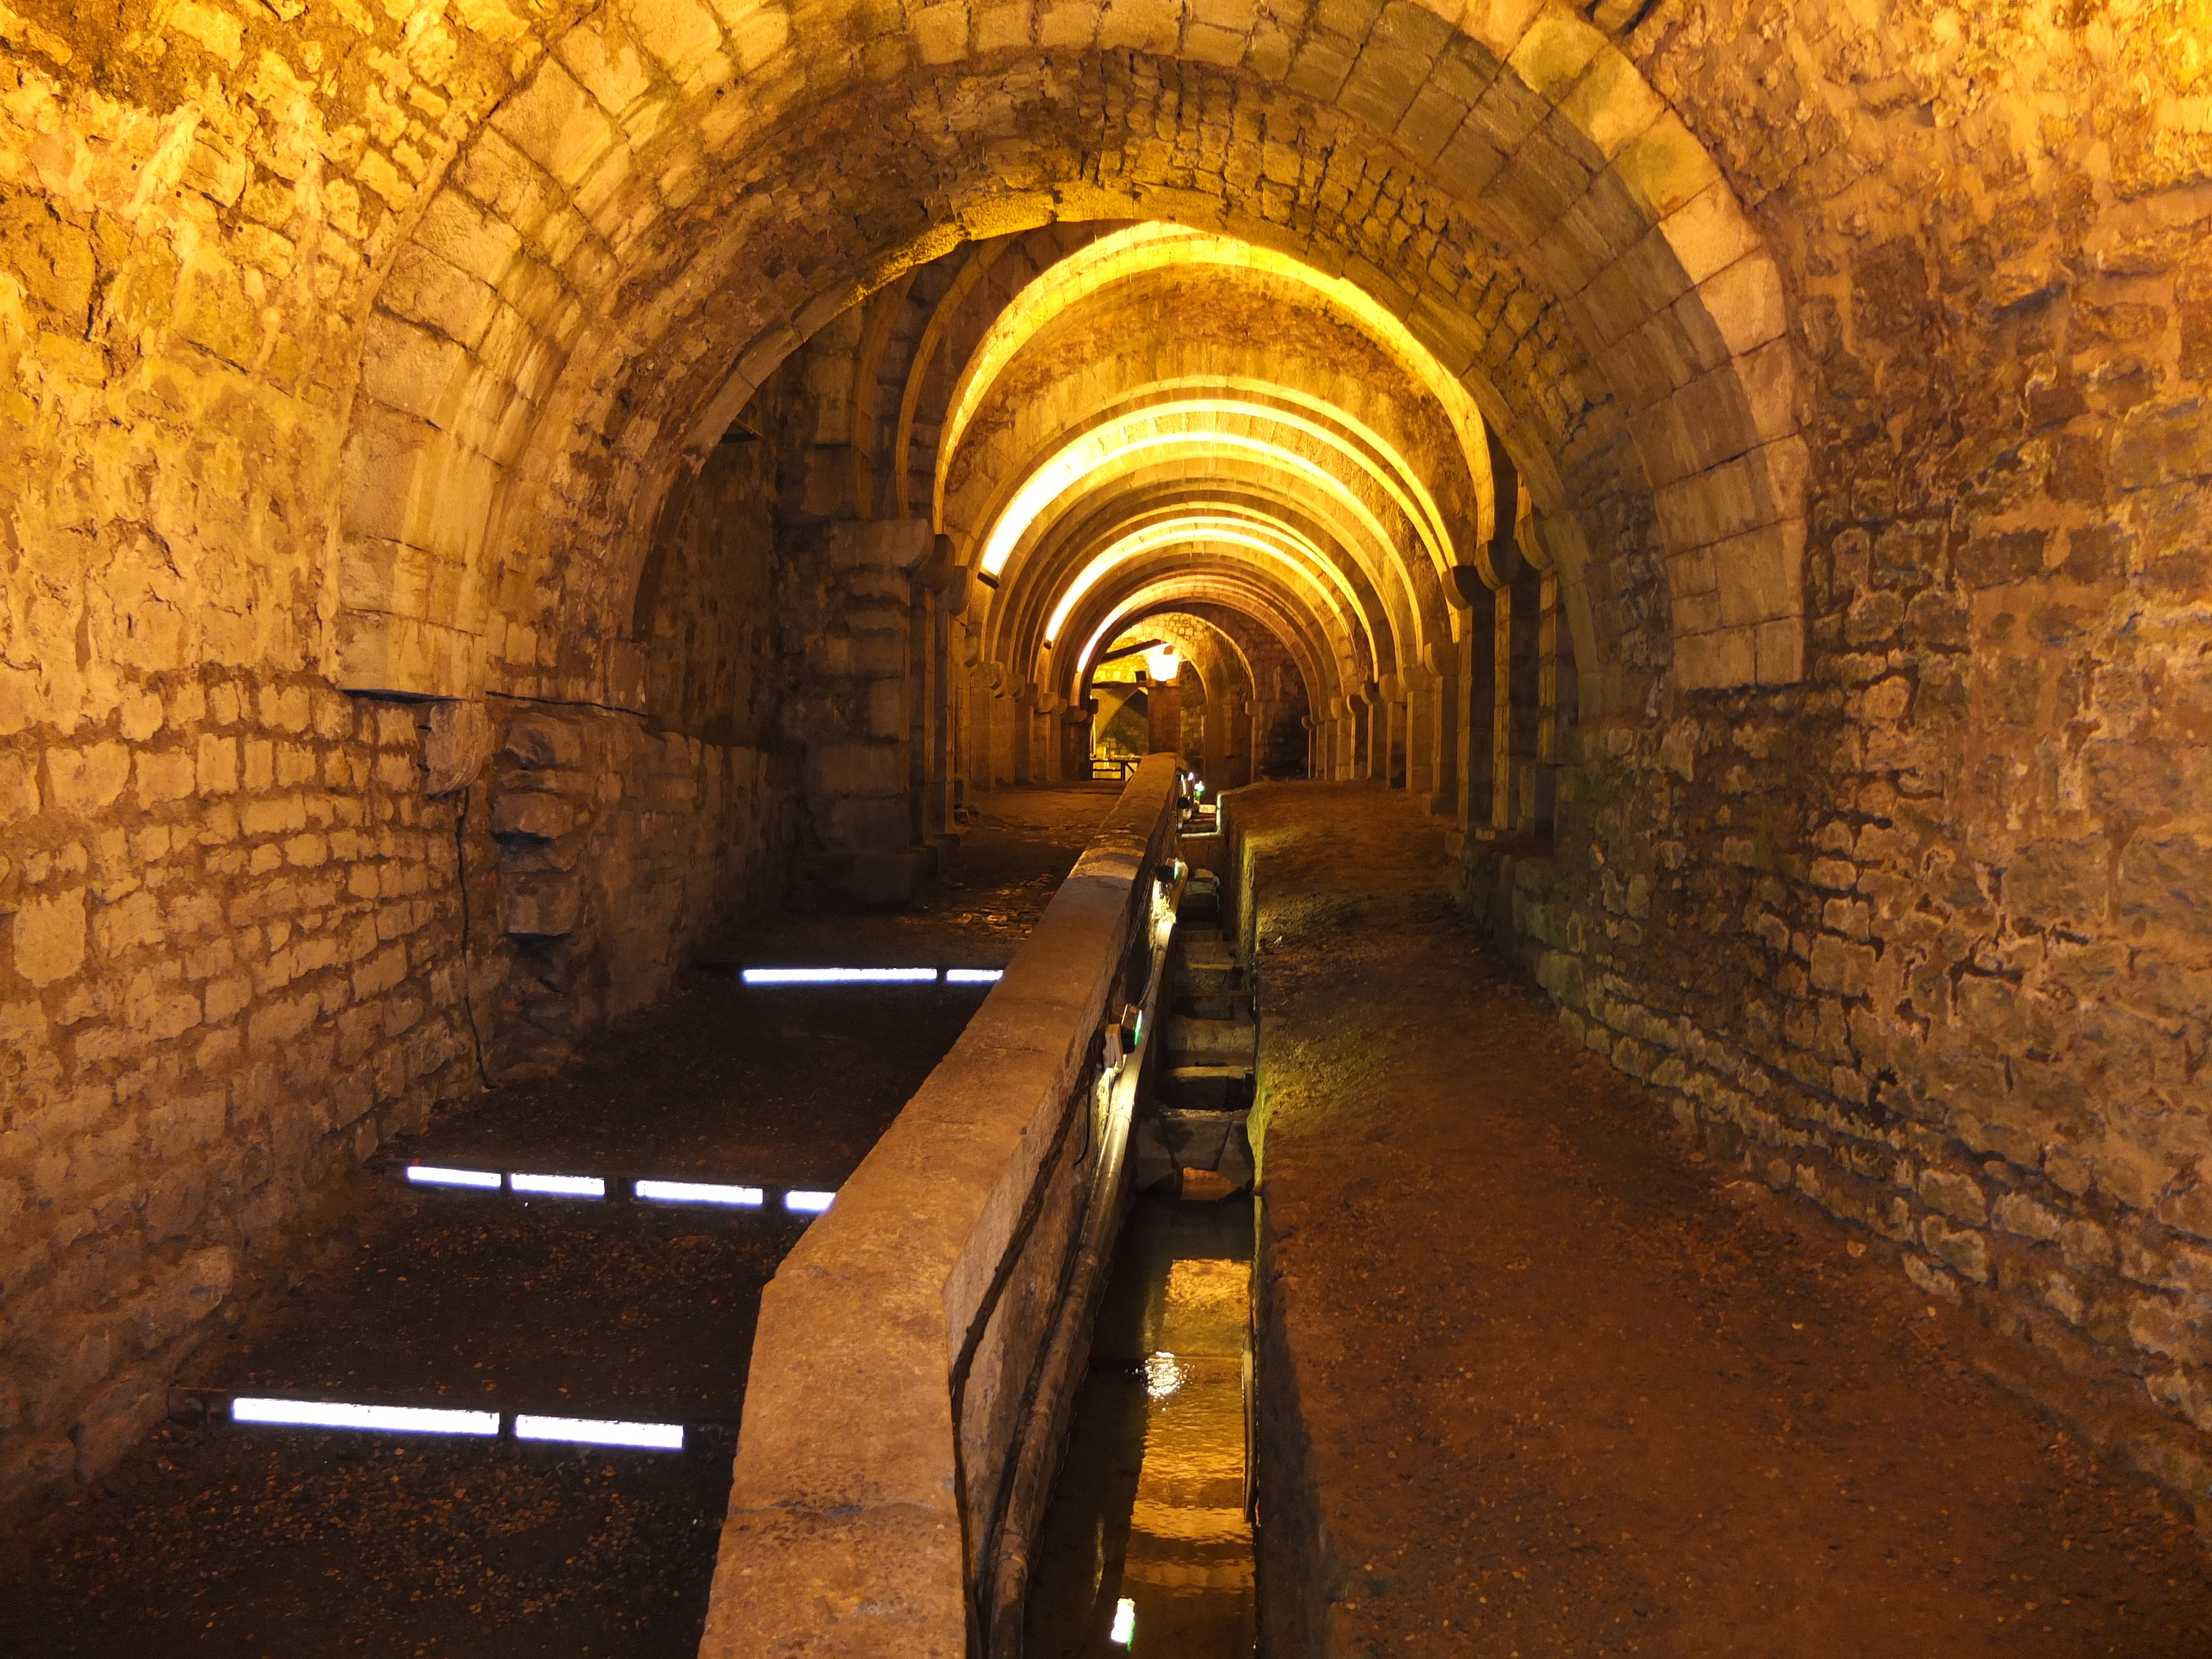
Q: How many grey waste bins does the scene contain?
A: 0